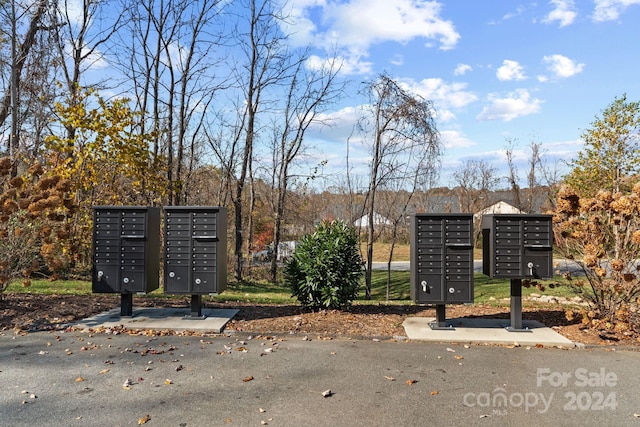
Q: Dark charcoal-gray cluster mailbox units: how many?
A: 4